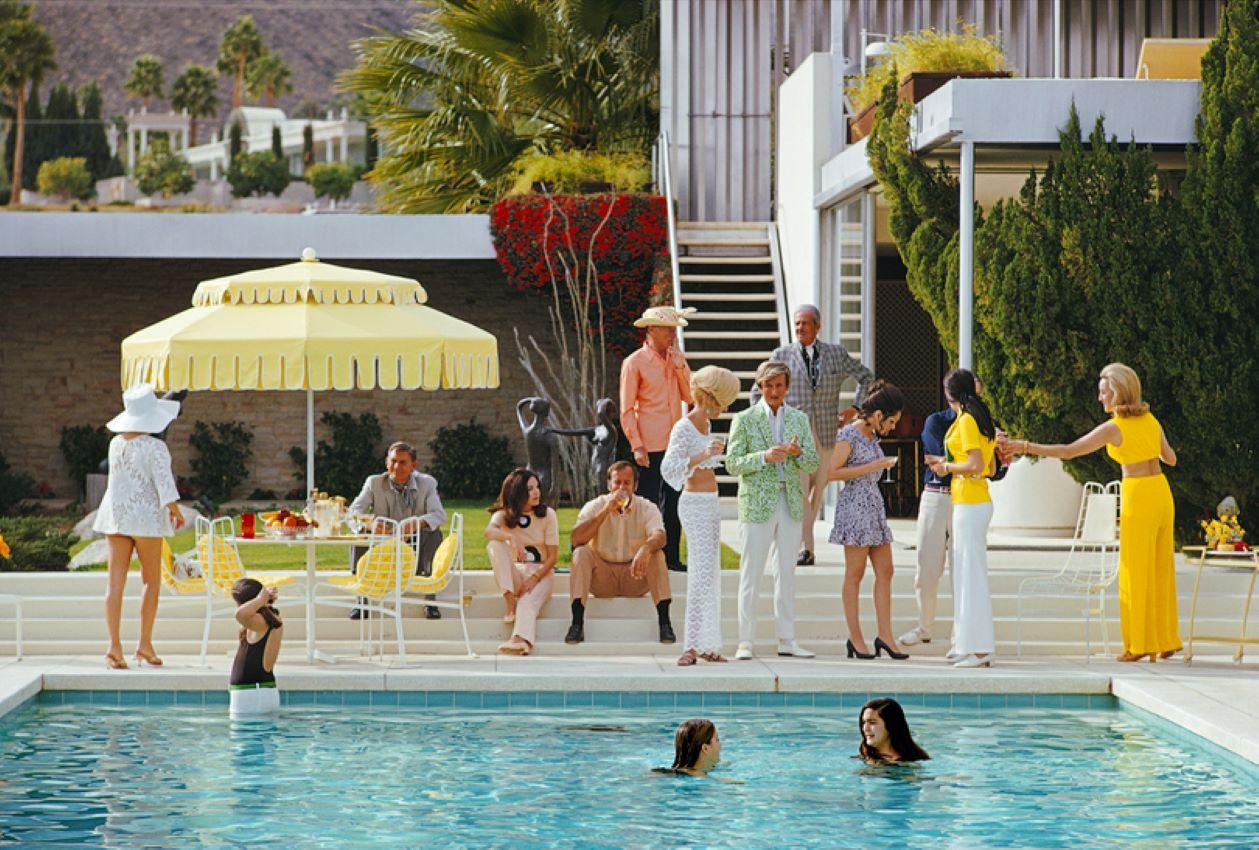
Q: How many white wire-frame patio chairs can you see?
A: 5